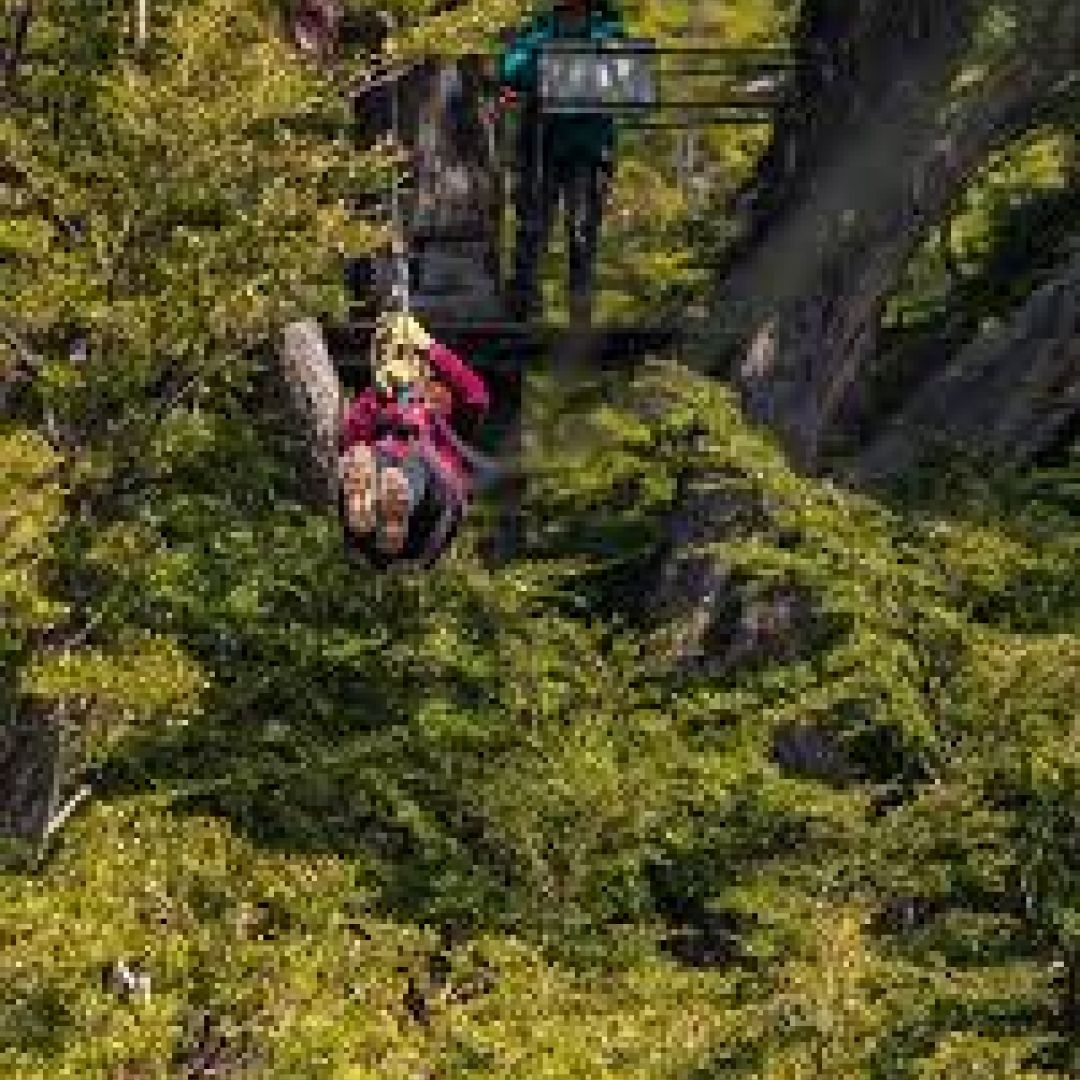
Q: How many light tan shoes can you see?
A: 2